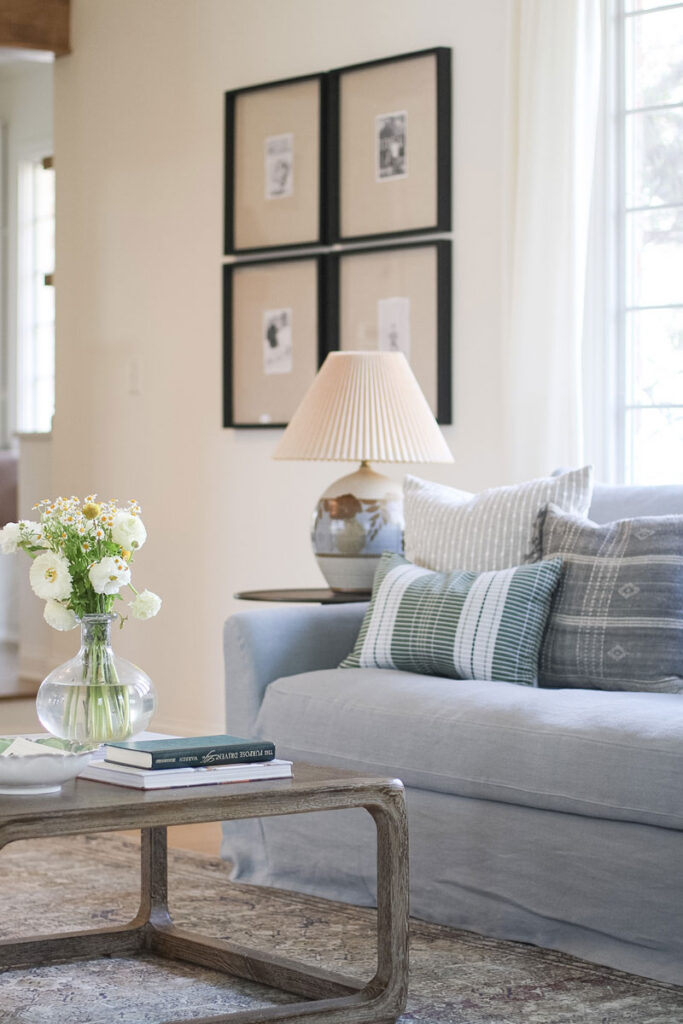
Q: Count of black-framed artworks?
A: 4